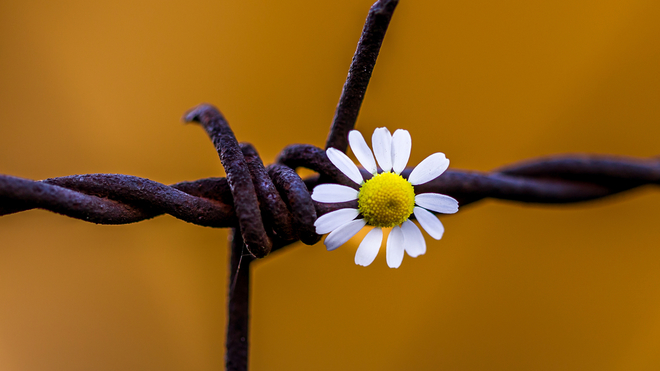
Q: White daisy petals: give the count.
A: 13